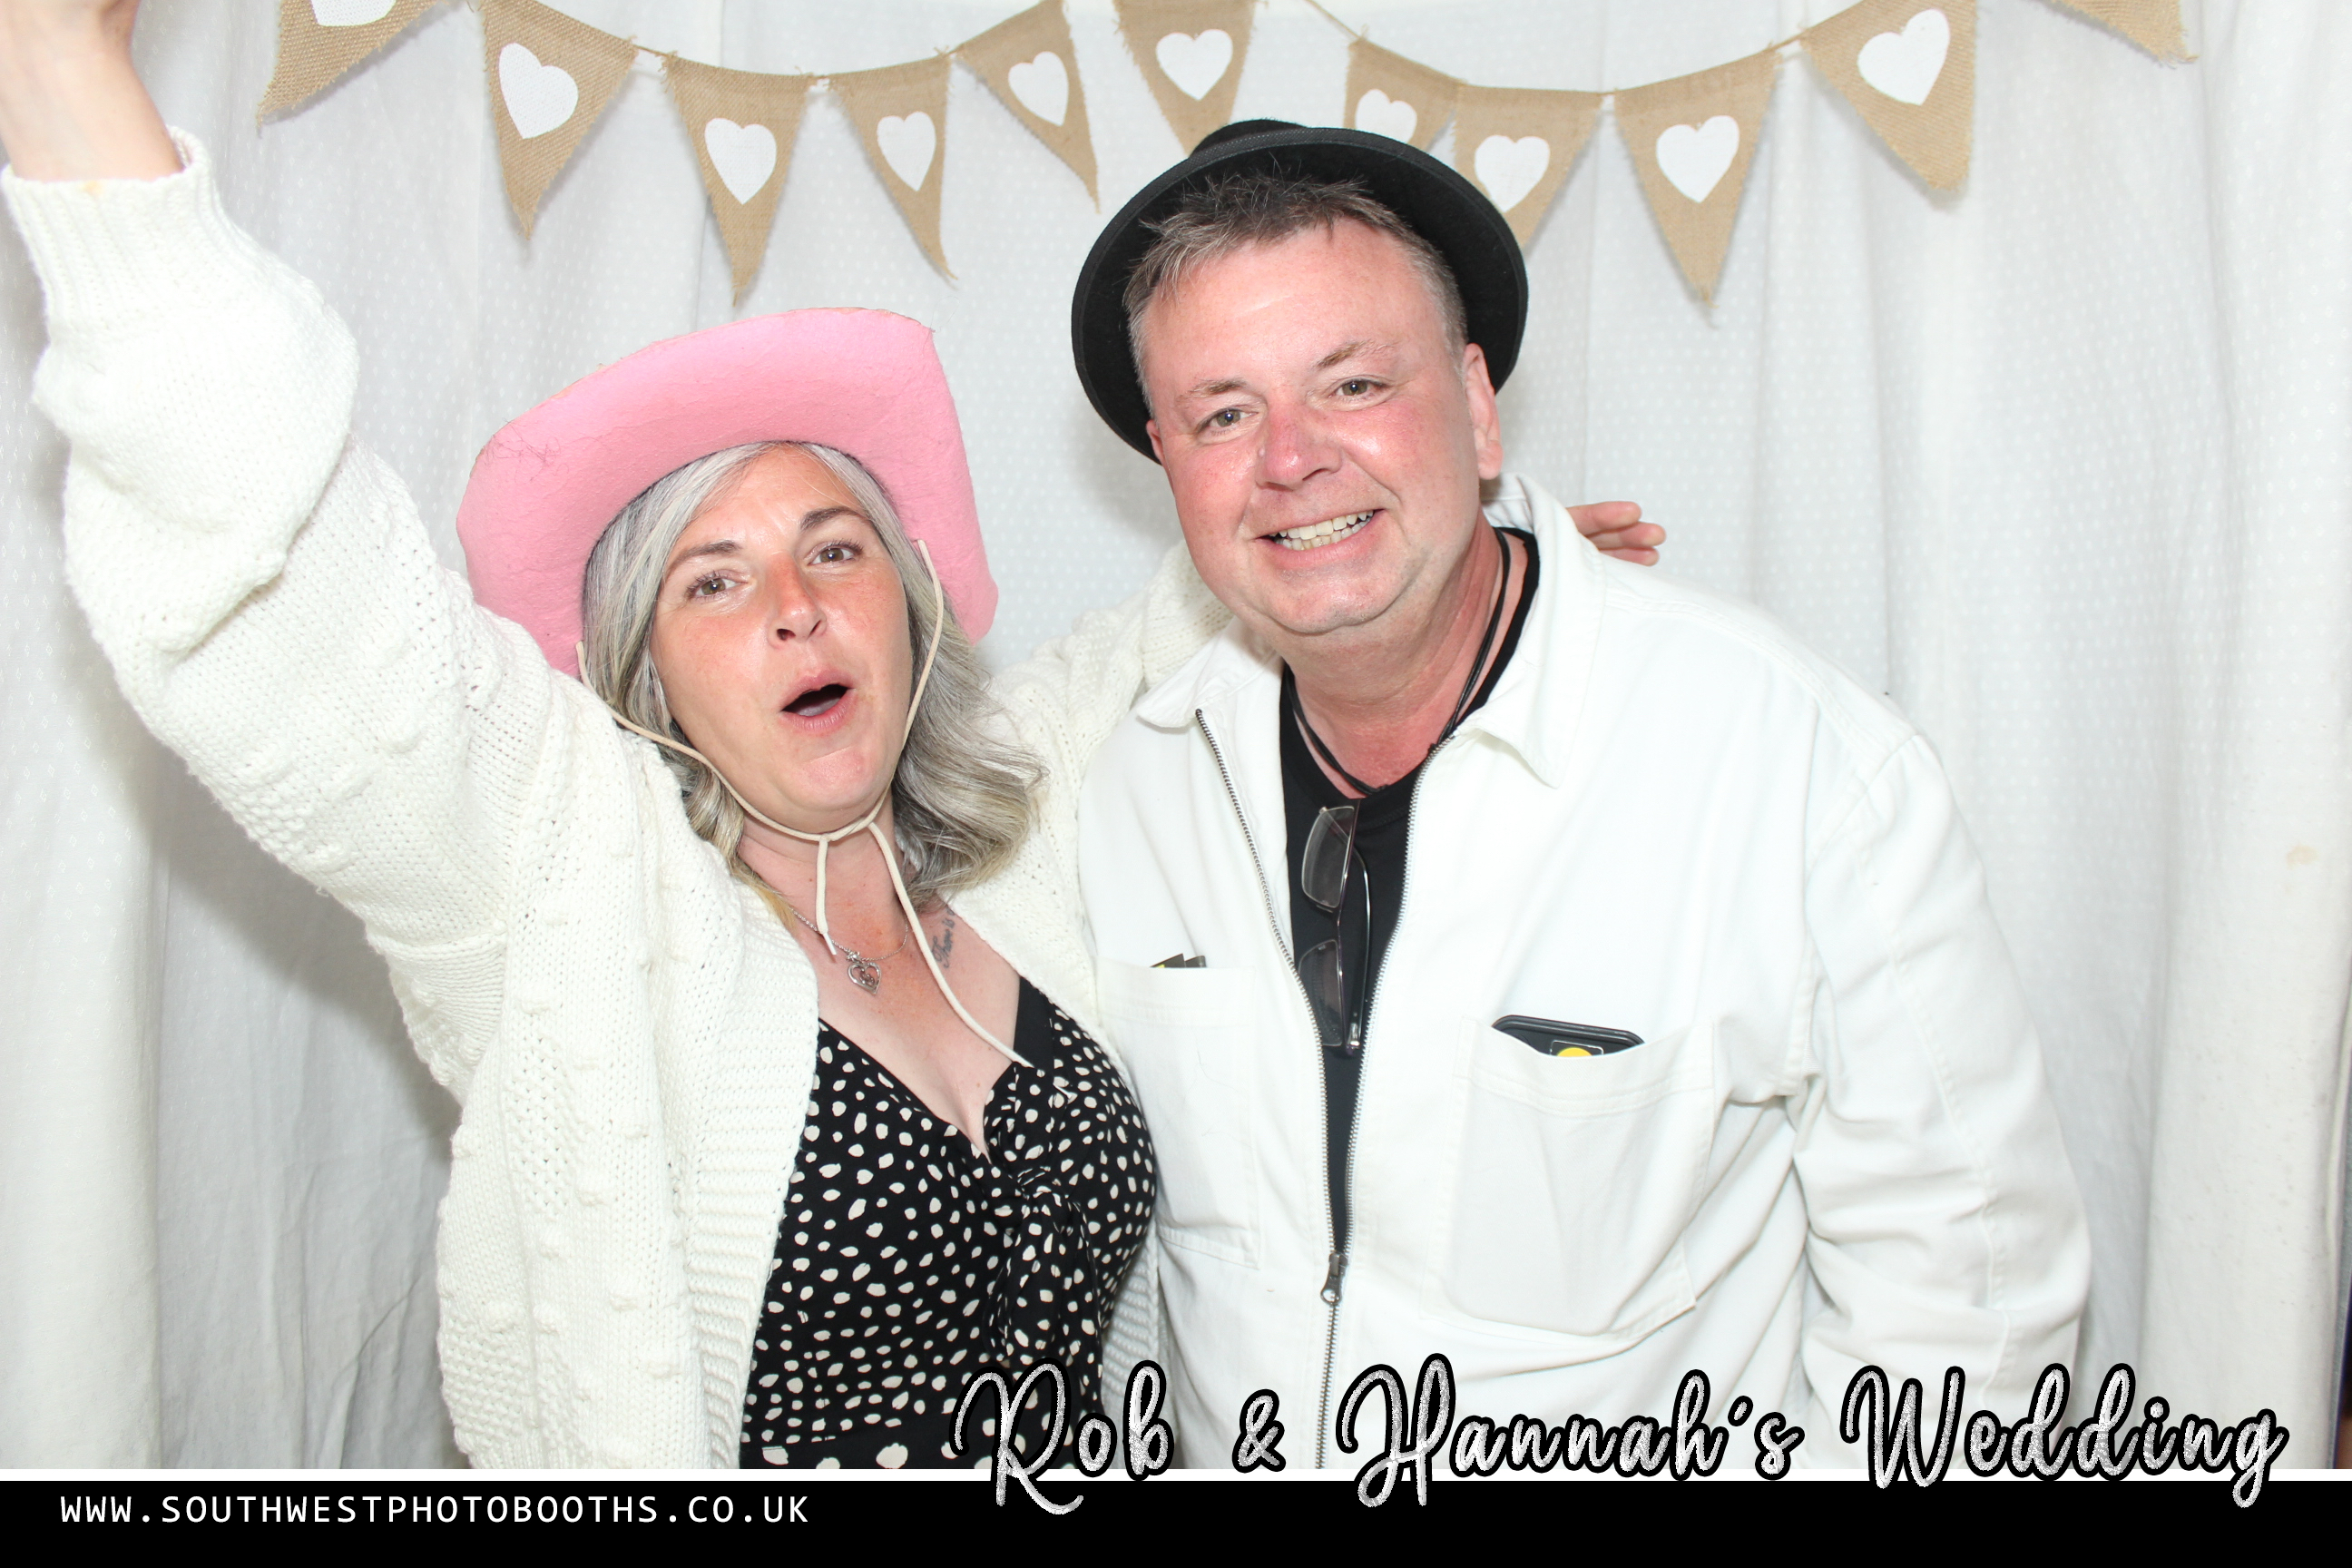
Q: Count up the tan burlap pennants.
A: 11